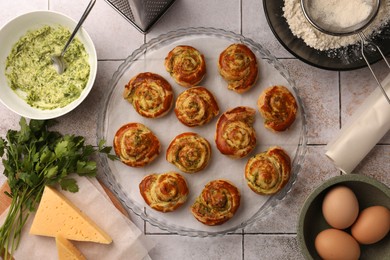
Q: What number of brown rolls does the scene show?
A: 11